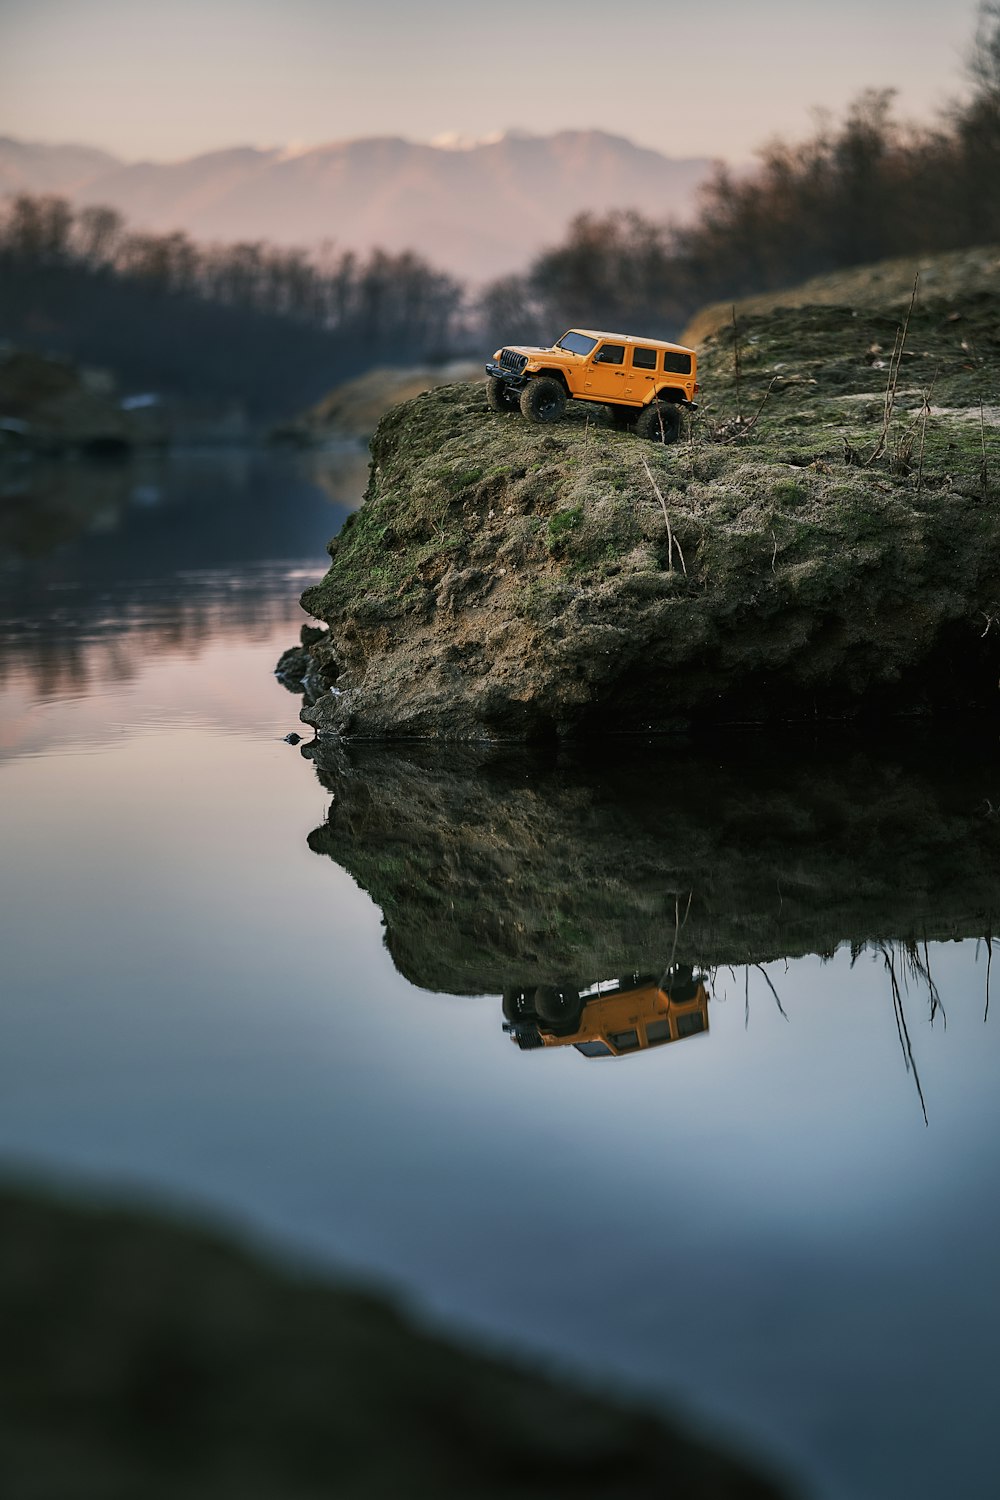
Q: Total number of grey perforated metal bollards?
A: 0